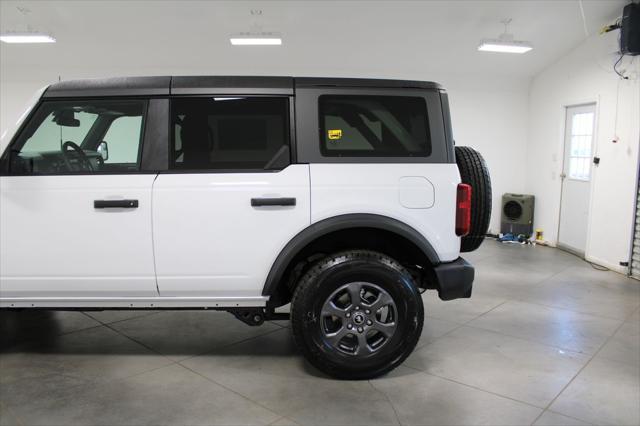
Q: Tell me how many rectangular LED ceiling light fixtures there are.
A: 3